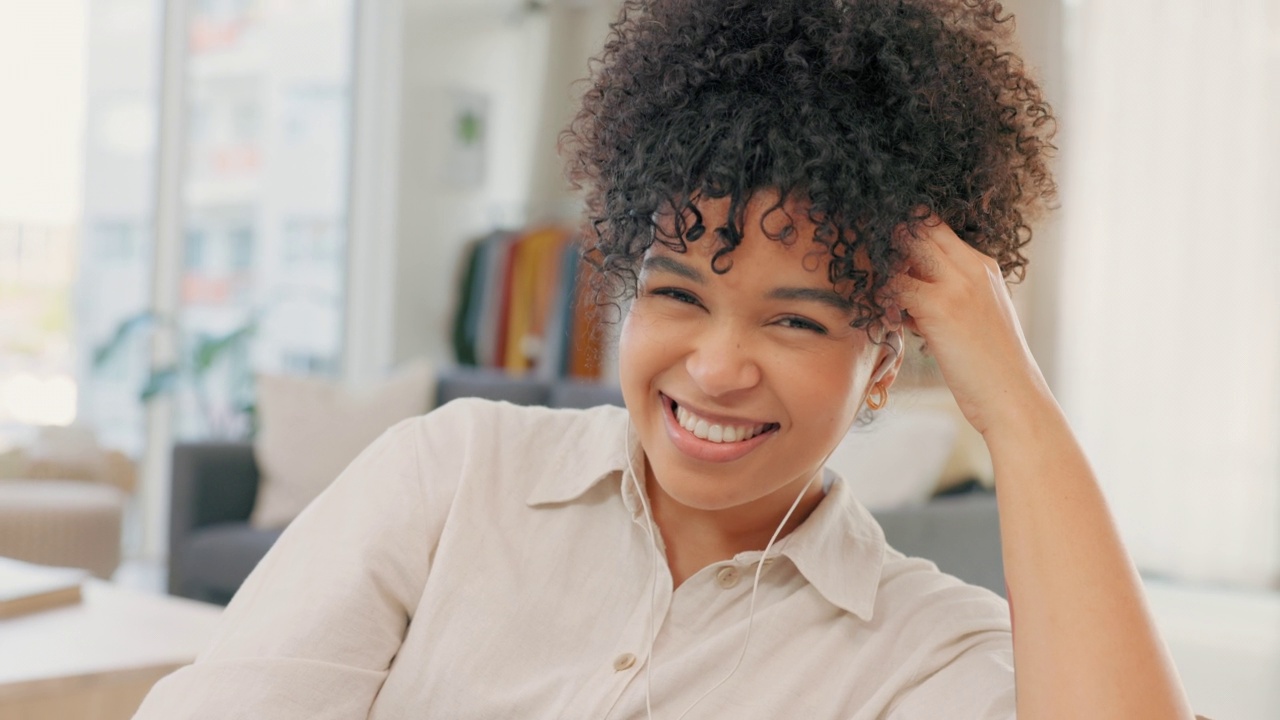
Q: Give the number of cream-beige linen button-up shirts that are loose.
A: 1